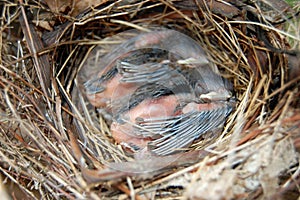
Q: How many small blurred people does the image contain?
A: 0